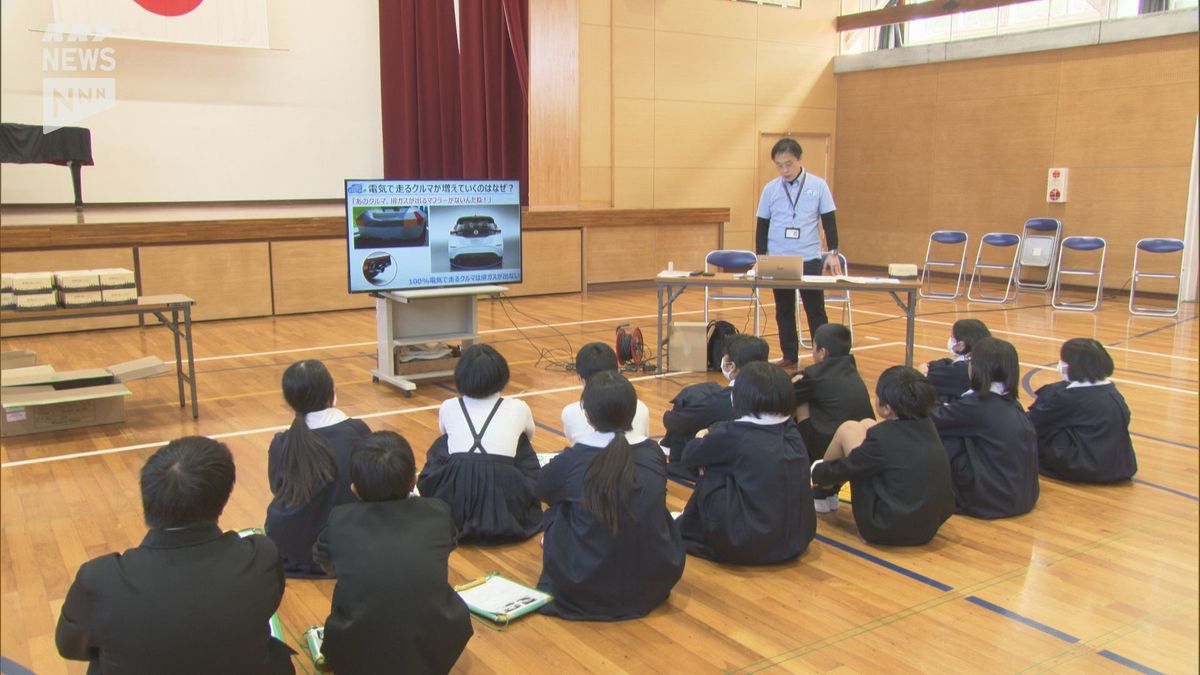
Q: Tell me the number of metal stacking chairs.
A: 7